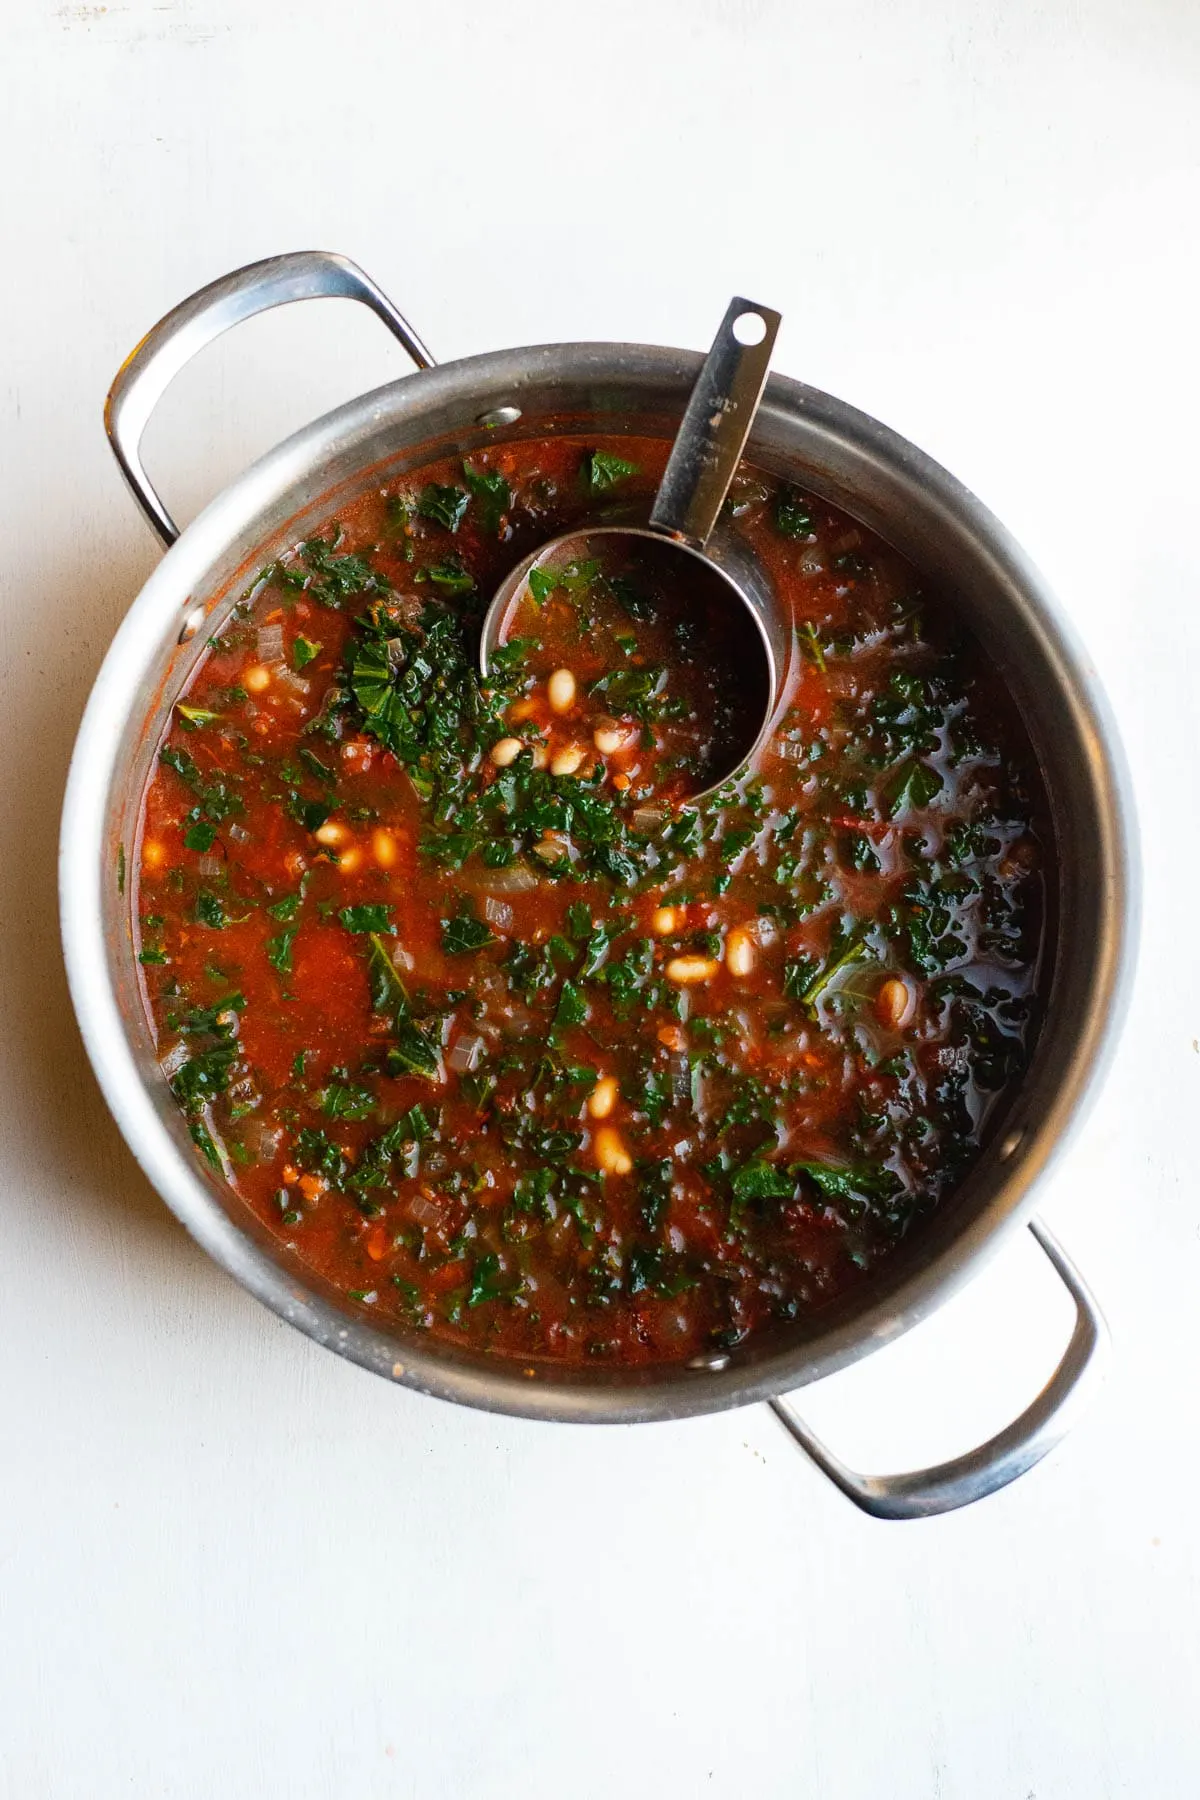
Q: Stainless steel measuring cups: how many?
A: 1